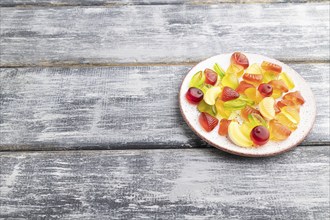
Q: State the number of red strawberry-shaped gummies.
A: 4